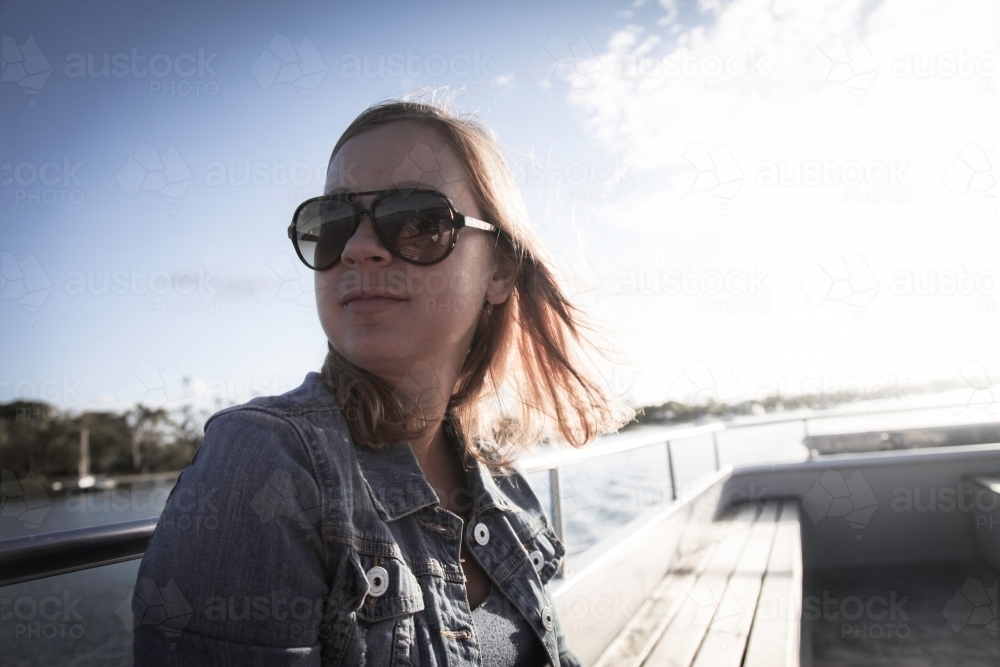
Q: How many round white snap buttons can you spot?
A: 4